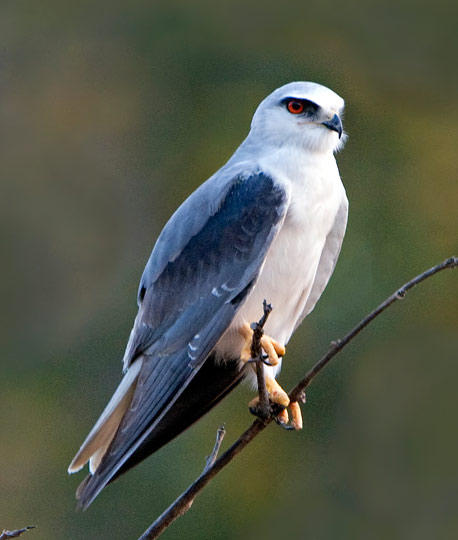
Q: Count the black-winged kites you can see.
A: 1